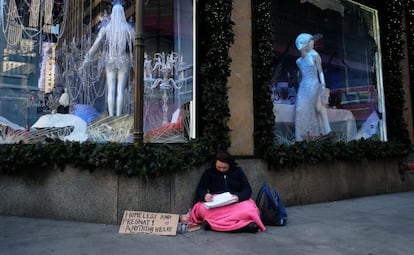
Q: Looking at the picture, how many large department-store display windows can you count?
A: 2